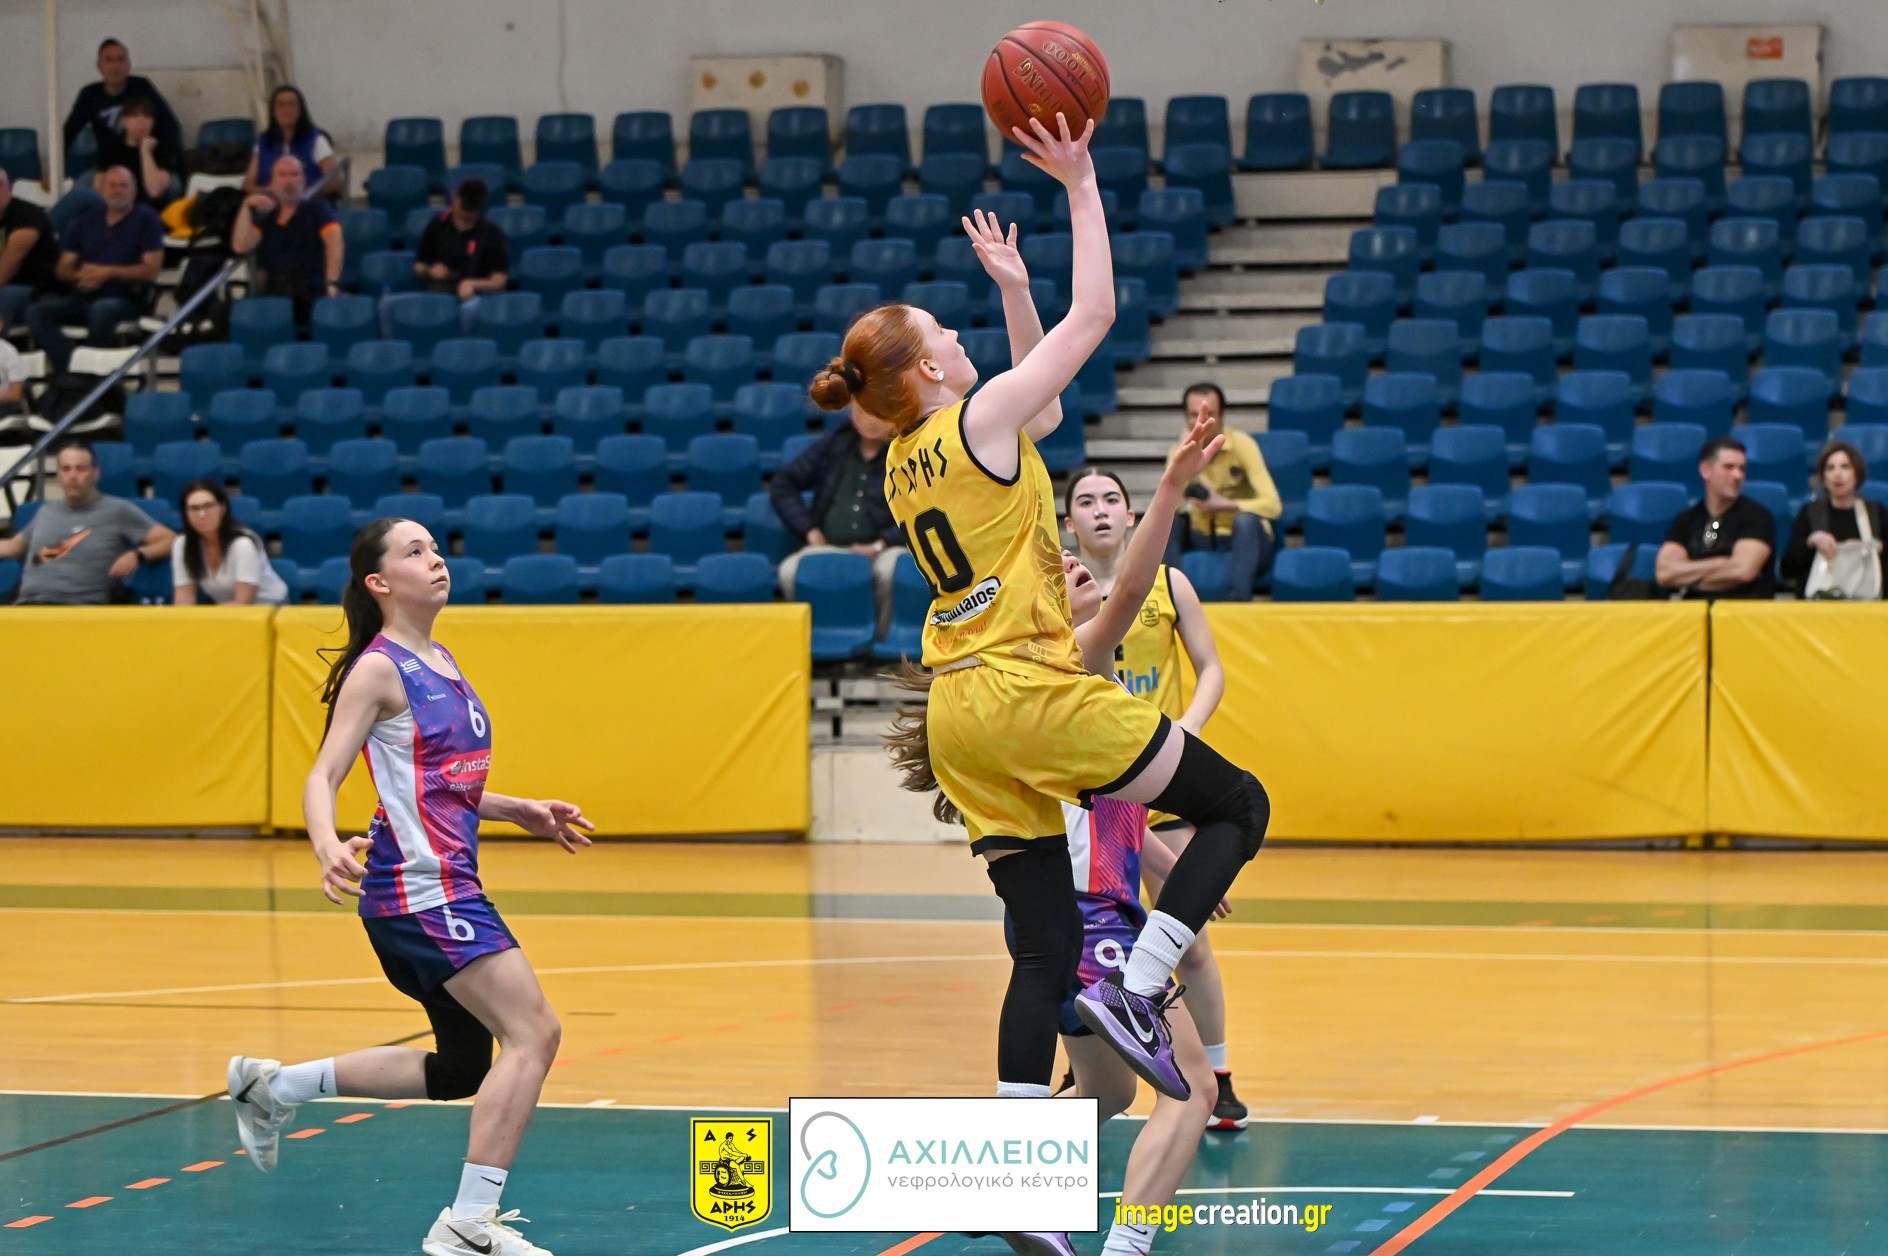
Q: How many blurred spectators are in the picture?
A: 14